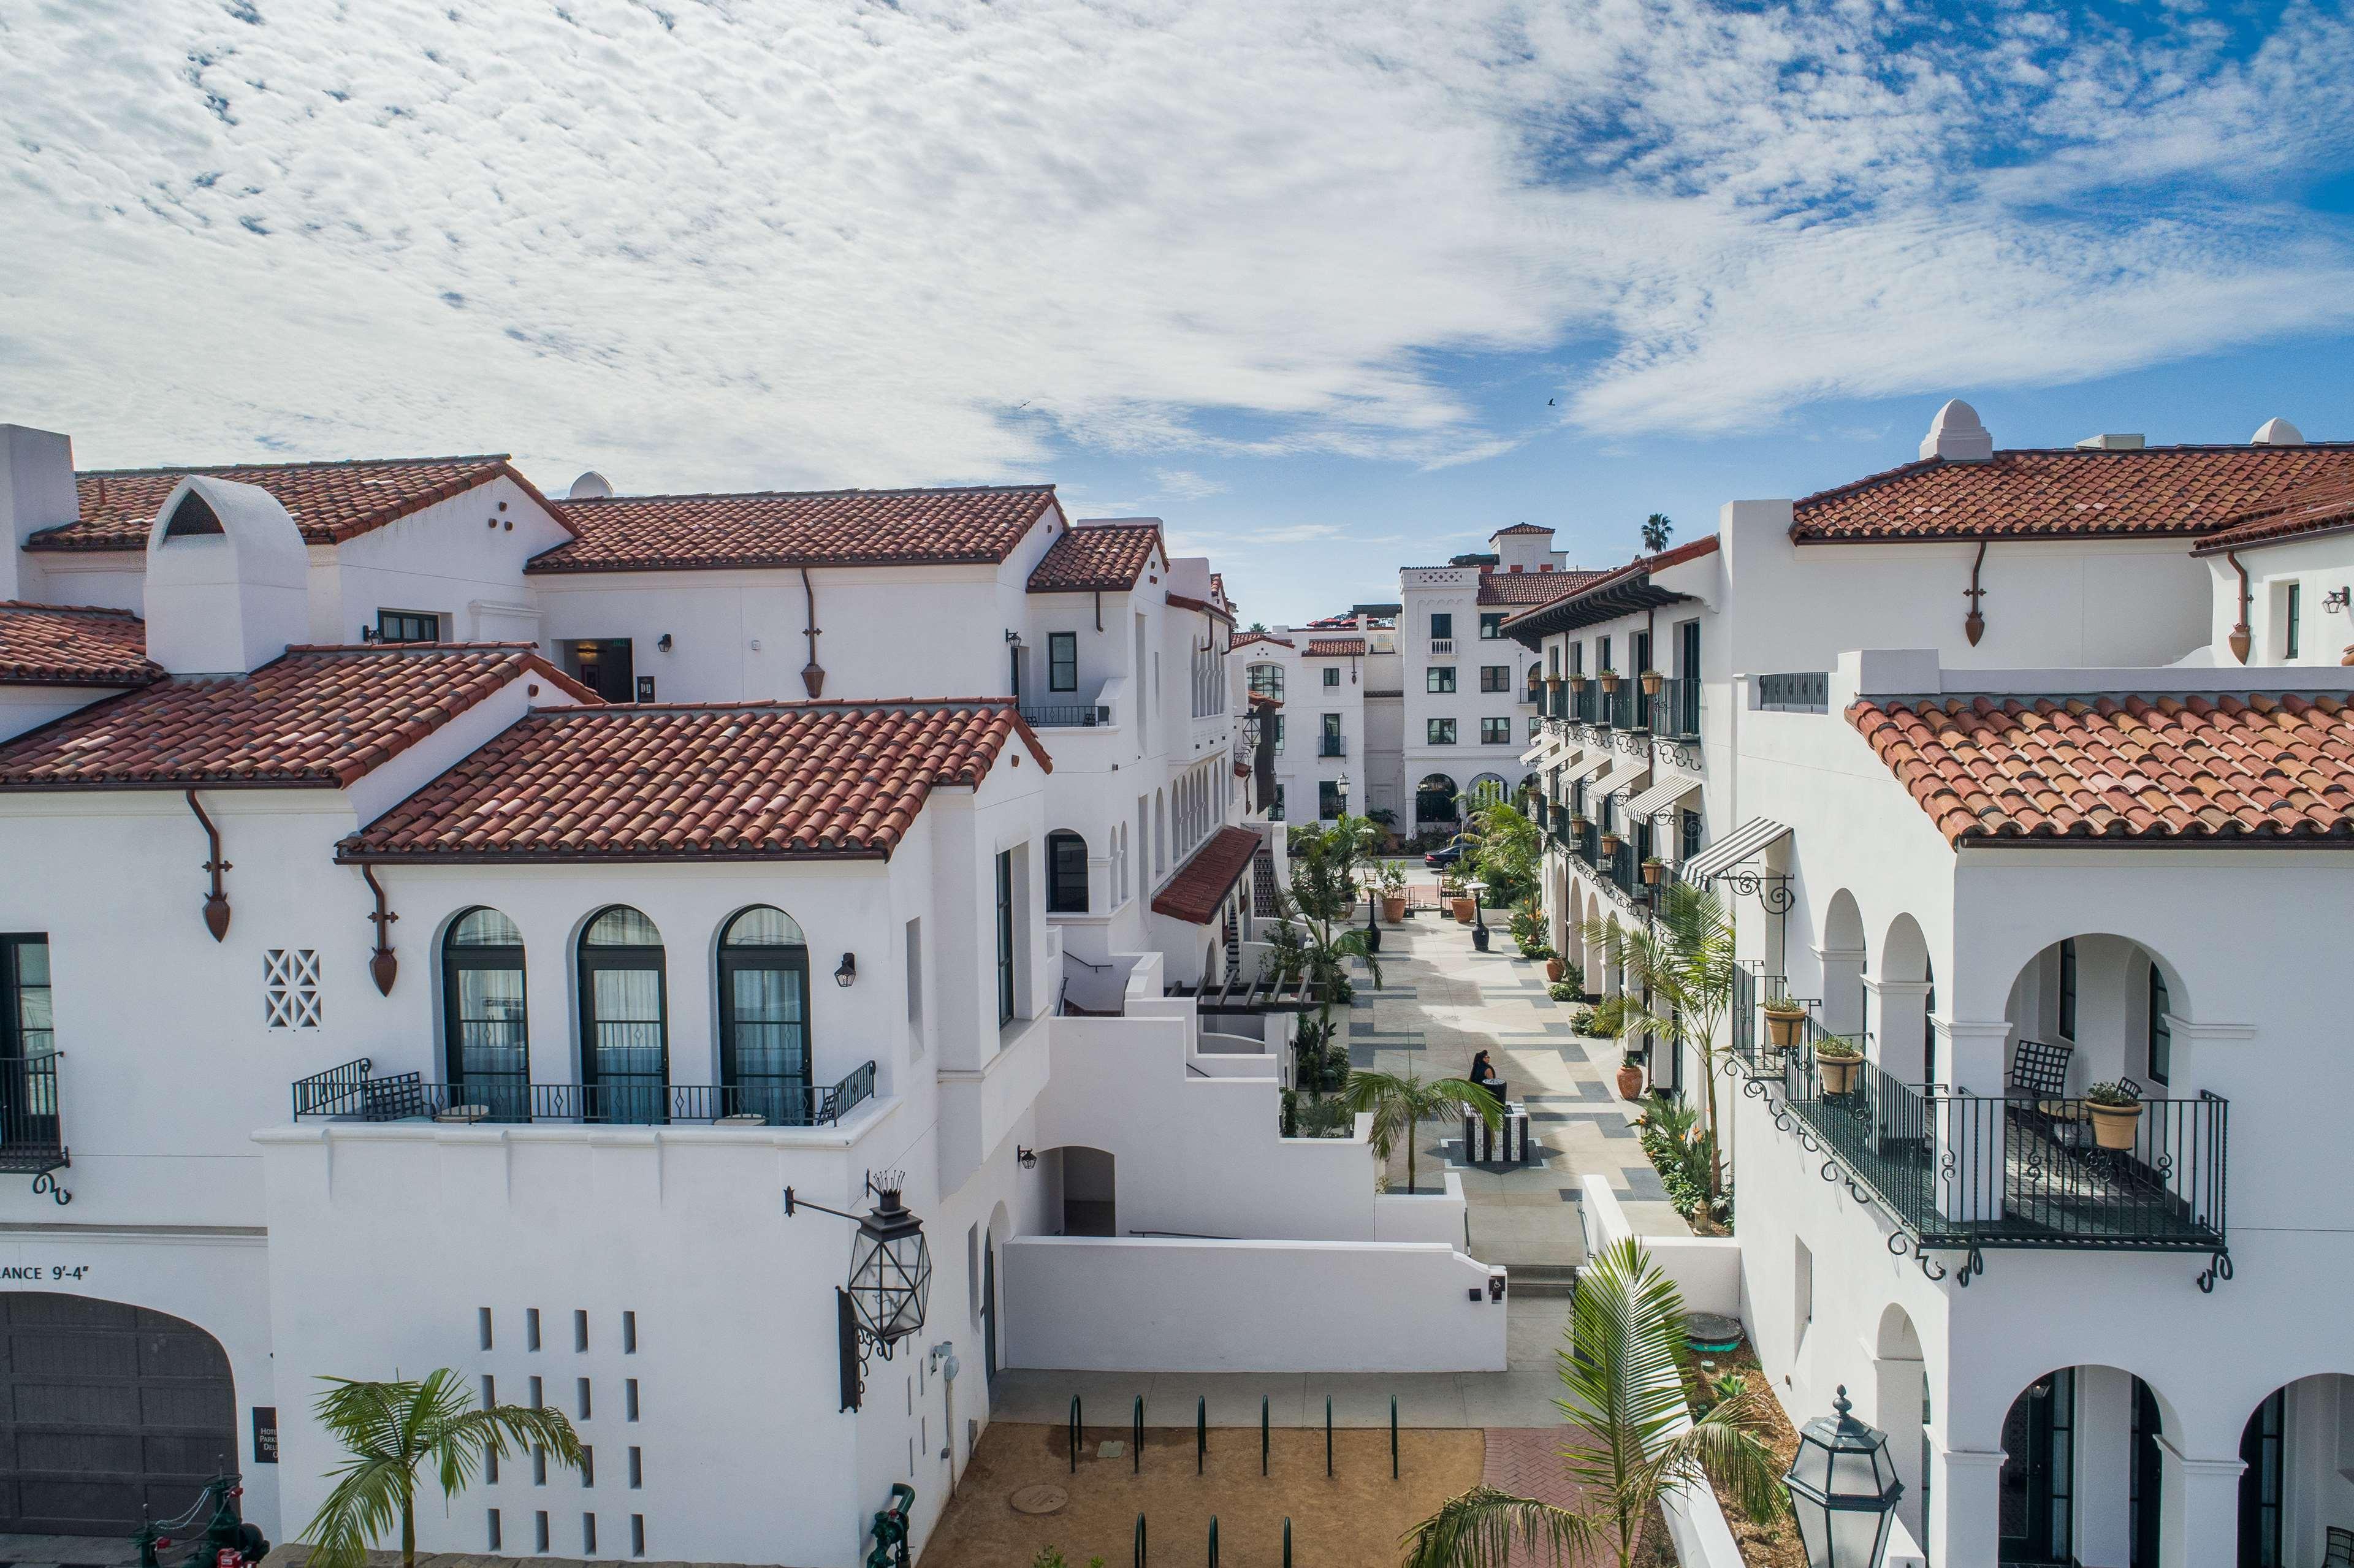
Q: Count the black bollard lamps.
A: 2